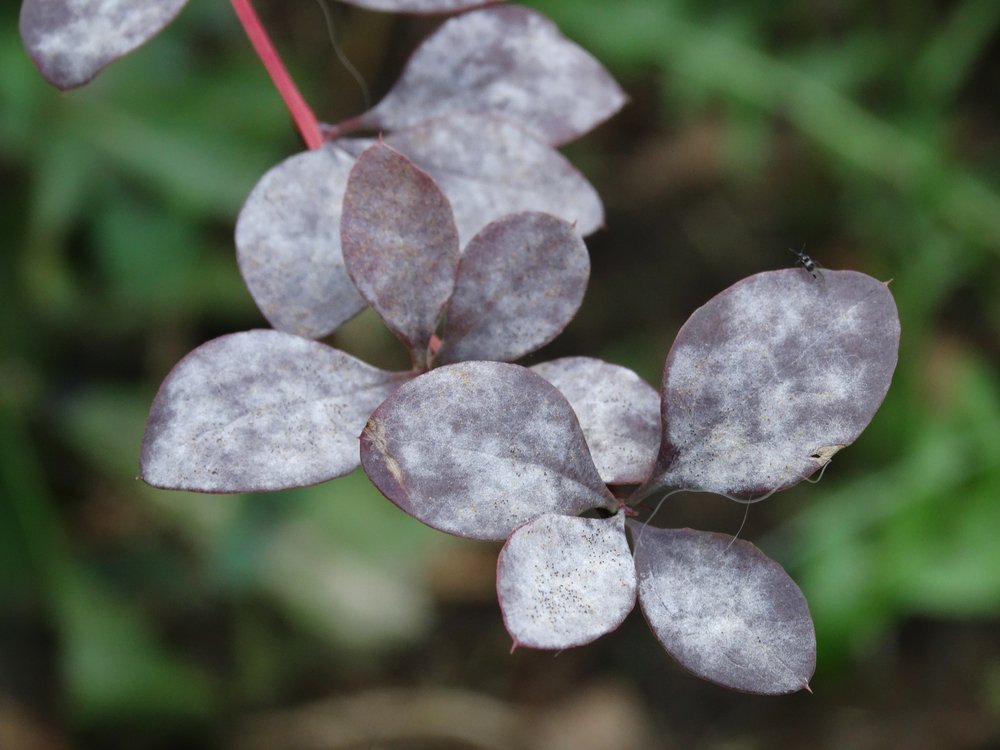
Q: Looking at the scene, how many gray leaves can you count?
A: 13